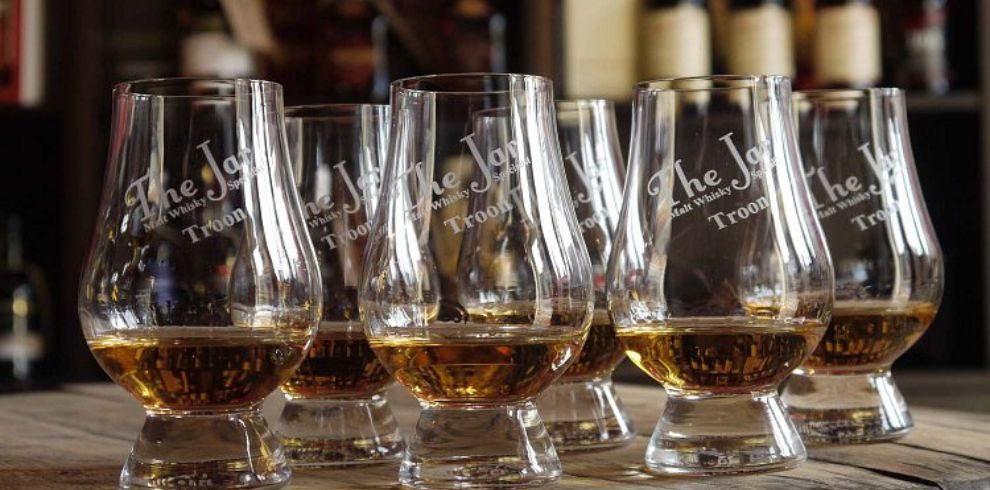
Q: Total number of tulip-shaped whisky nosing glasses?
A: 6